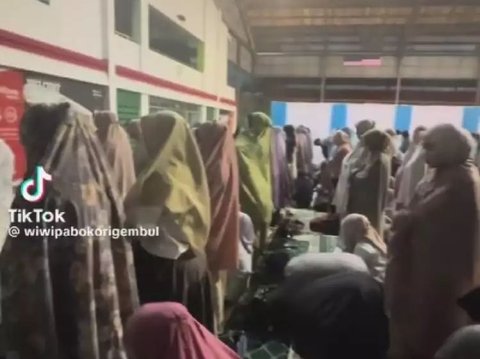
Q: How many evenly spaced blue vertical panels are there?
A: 4